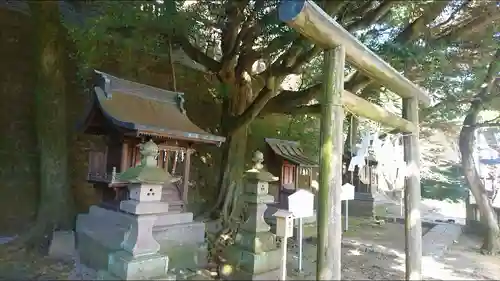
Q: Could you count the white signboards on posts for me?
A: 2